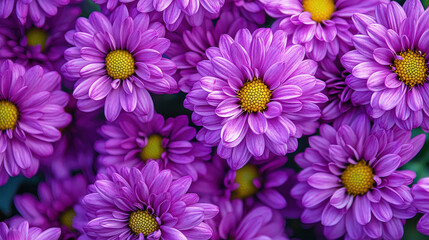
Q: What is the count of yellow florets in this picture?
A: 11